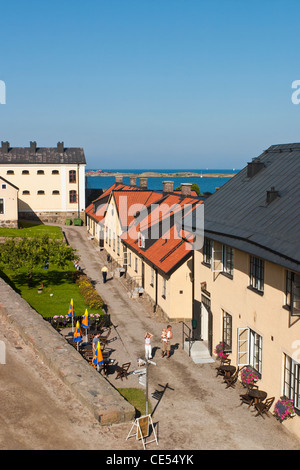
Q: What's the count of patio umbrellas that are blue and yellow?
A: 4